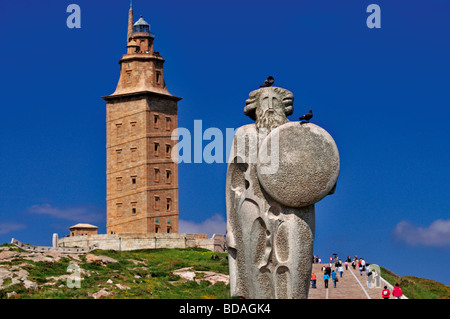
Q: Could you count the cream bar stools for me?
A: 0